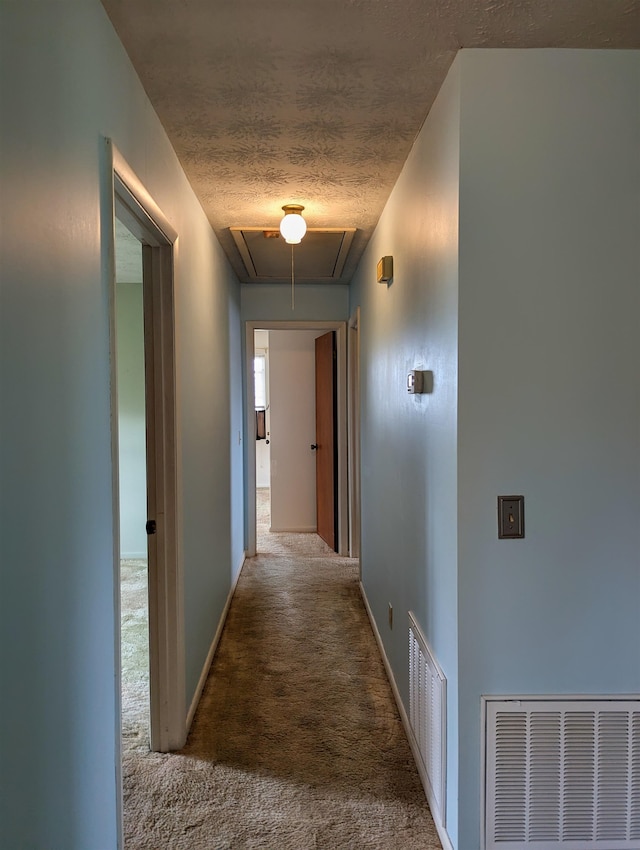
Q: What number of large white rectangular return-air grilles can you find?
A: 2